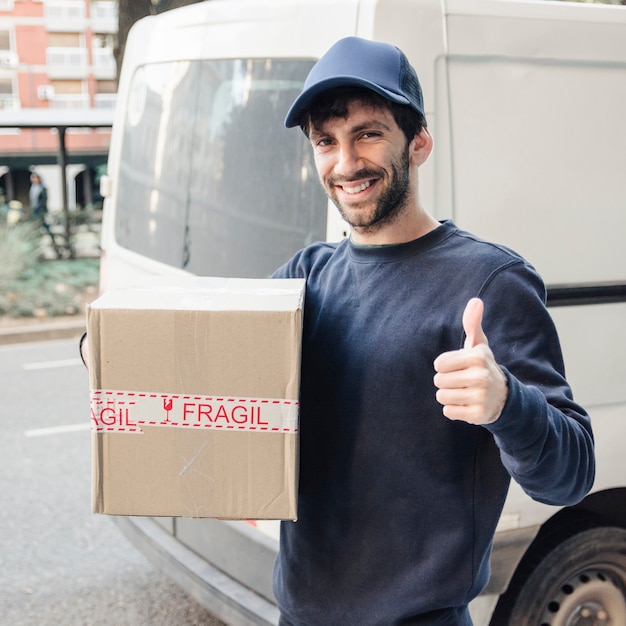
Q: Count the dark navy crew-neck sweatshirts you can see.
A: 1